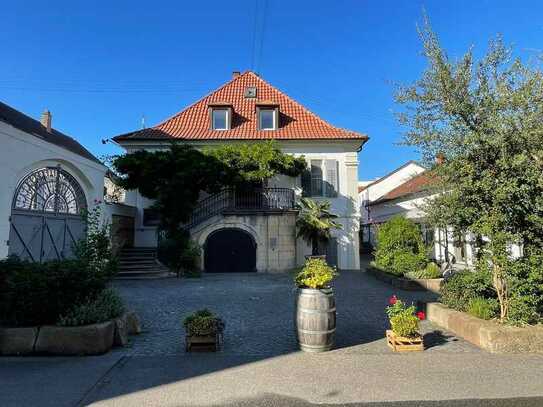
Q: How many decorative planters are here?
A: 3